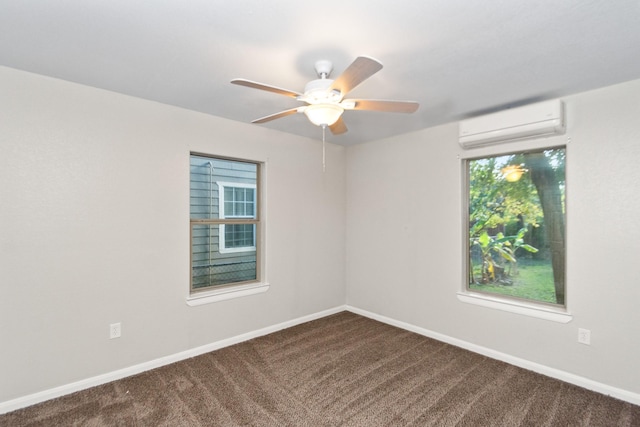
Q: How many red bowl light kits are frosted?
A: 0